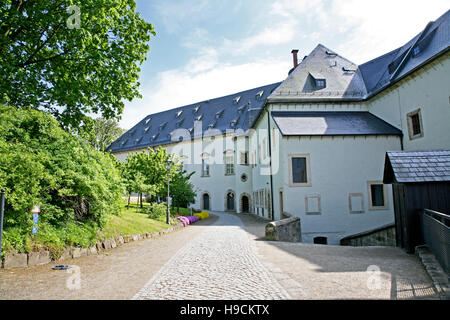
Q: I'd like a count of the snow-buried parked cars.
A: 0